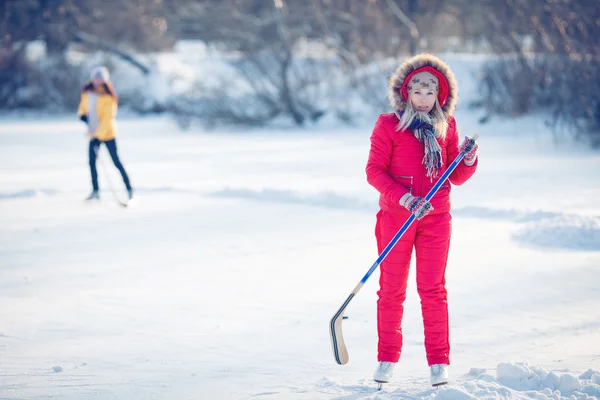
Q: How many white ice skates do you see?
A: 2